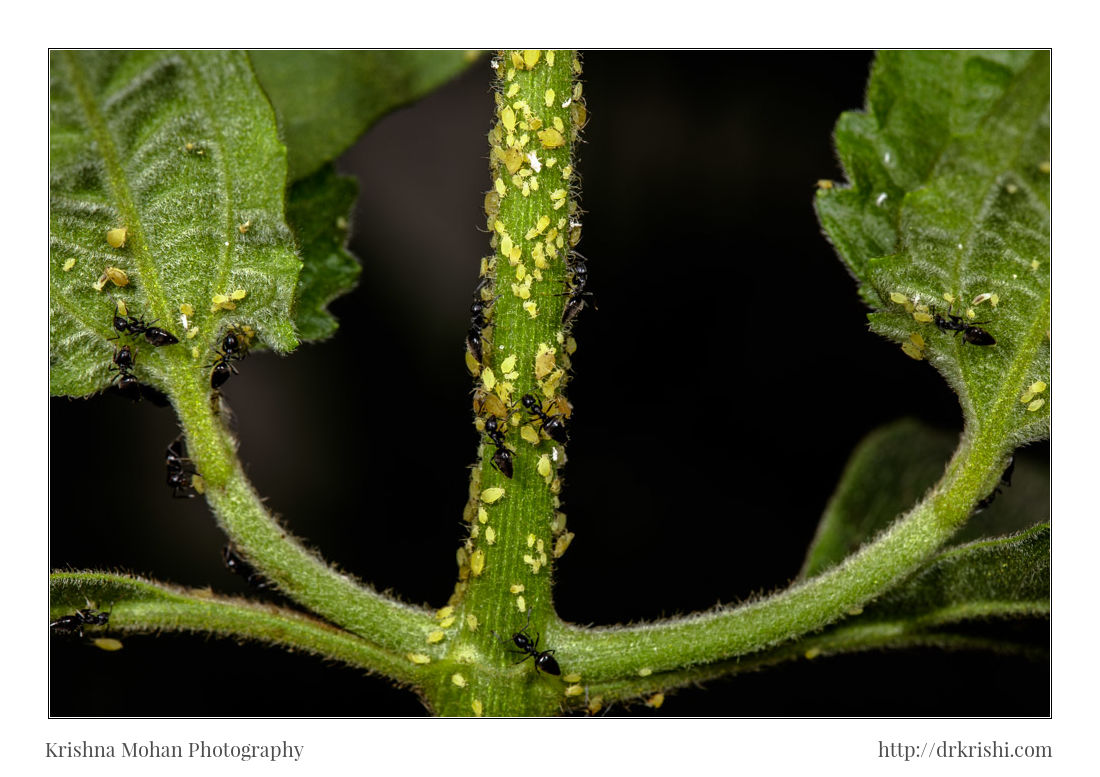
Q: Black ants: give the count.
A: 13